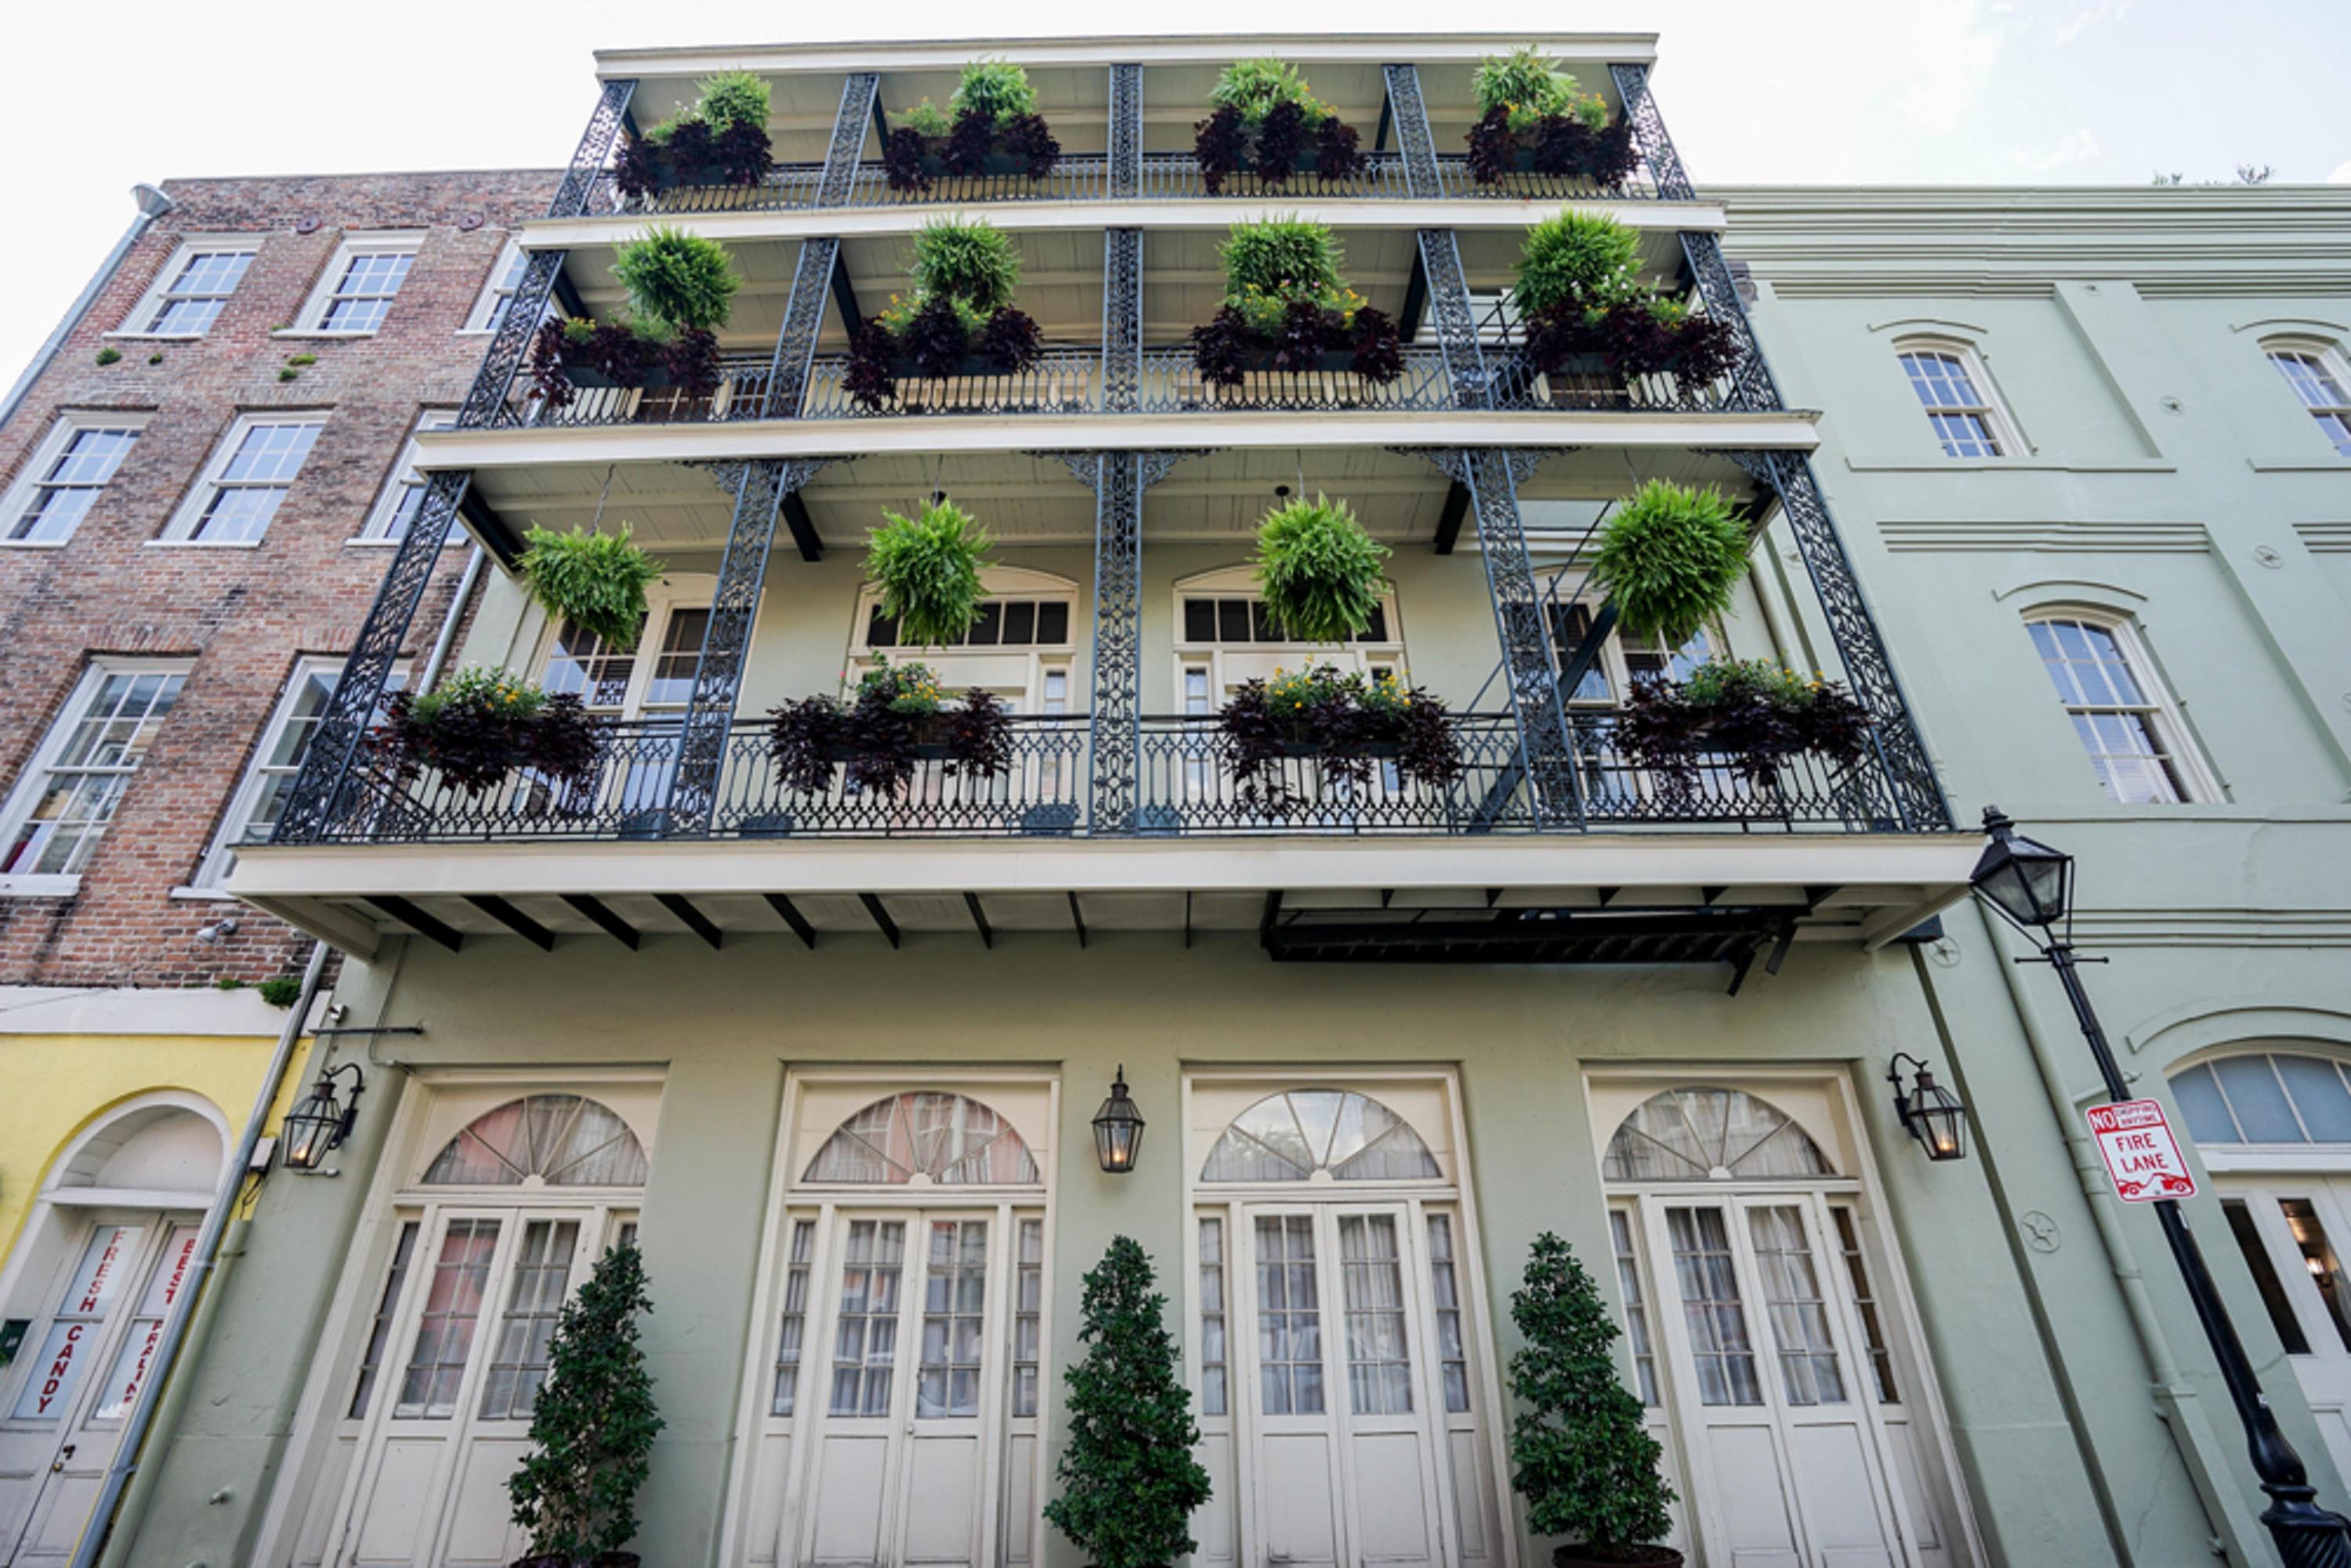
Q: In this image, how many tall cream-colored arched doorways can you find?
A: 4